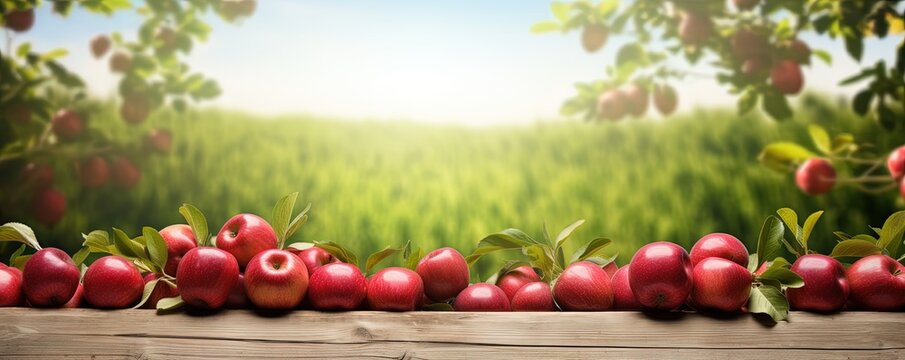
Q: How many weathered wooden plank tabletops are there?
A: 1